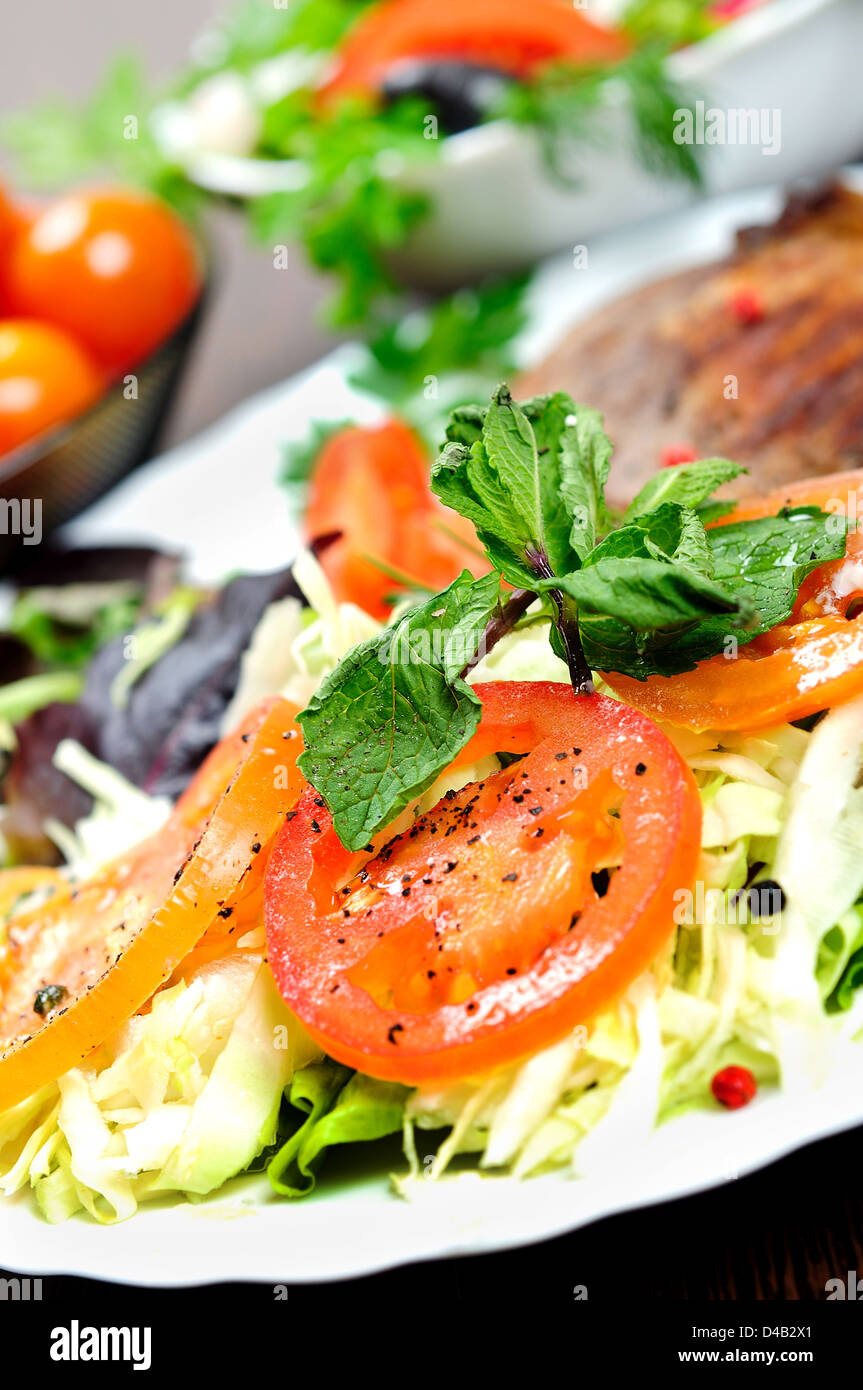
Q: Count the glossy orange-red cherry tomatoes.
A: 3